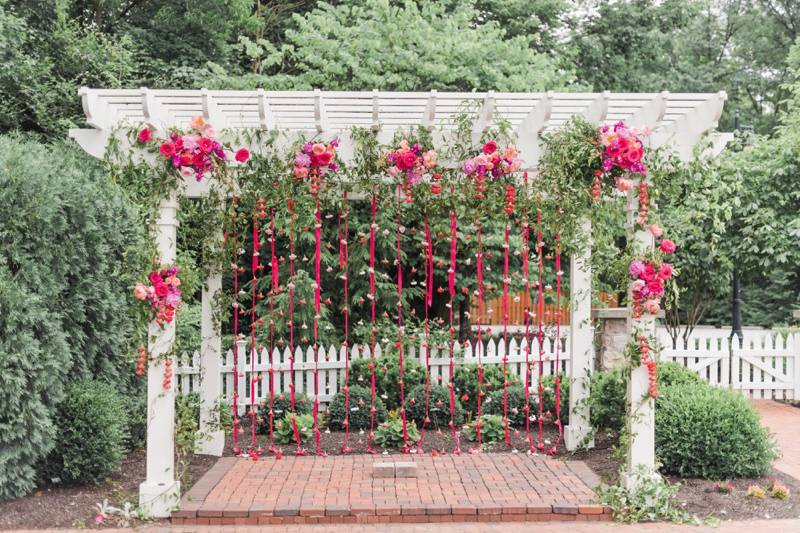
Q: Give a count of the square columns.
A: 4